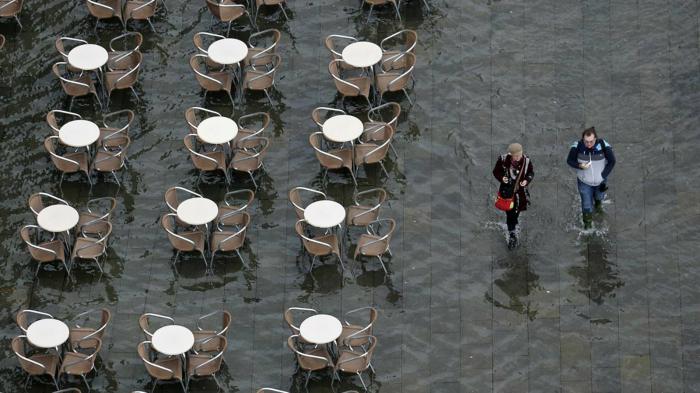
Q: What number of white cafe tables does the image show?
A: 12